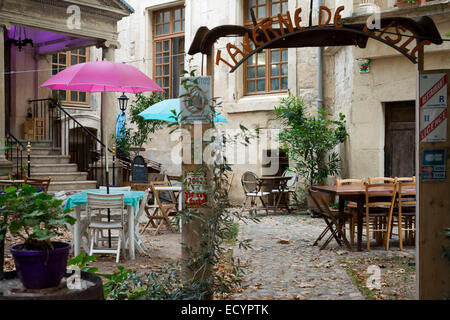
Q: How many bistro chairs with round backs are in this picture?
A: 2